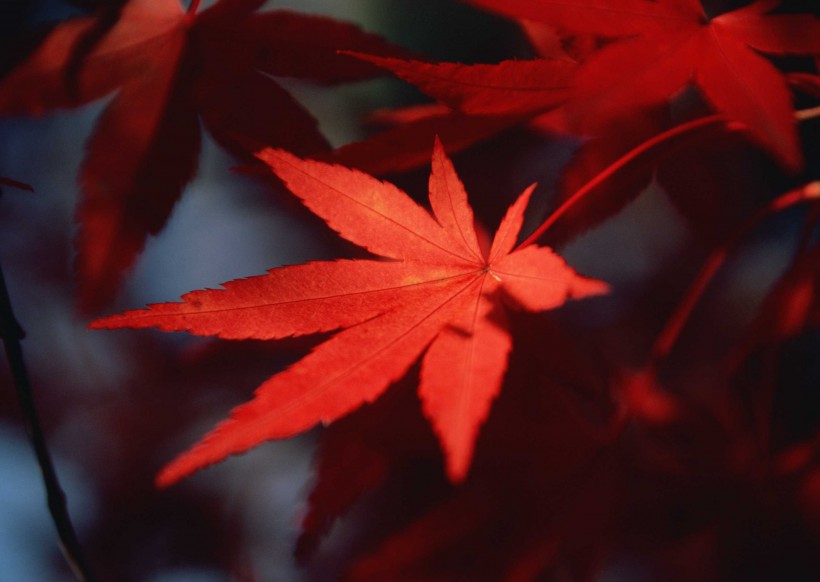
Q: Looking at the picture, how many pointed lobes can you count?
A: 7